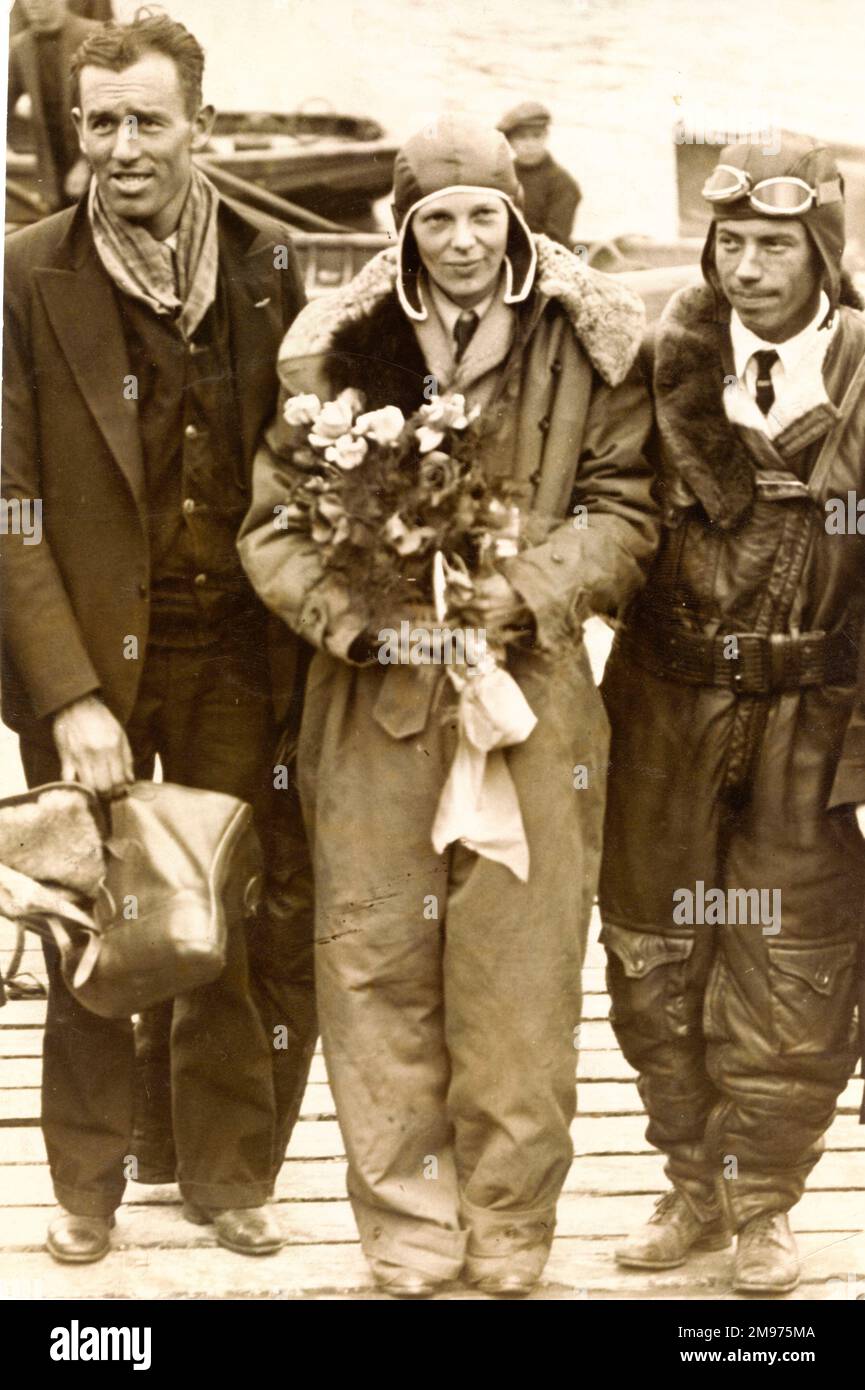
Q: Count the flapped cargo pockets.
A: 2